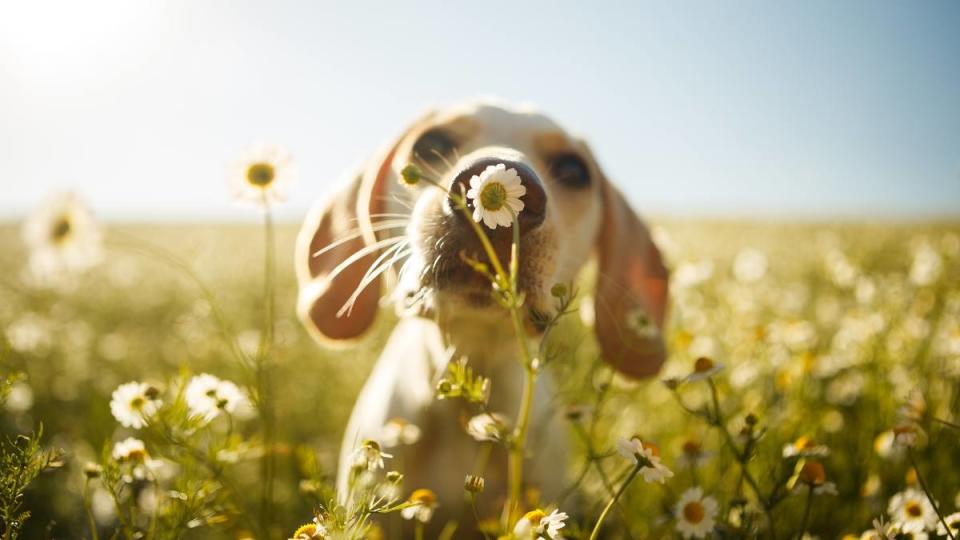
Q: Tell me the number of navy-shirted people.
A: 0